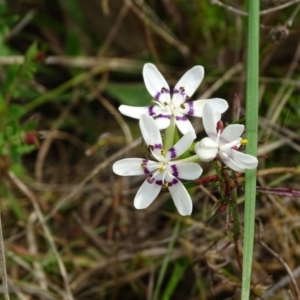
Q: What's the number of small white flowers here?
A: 3